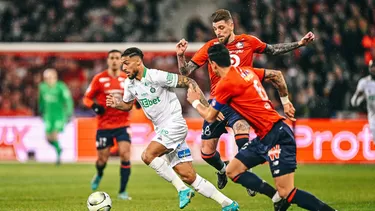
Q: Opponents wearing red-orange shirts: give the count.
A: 3